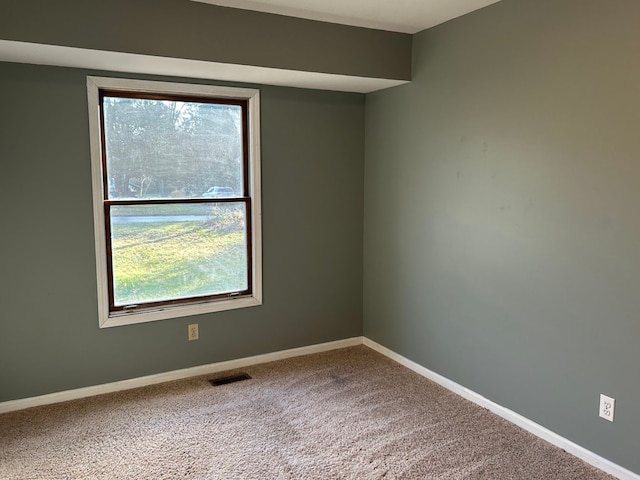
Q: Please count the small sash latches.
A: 2